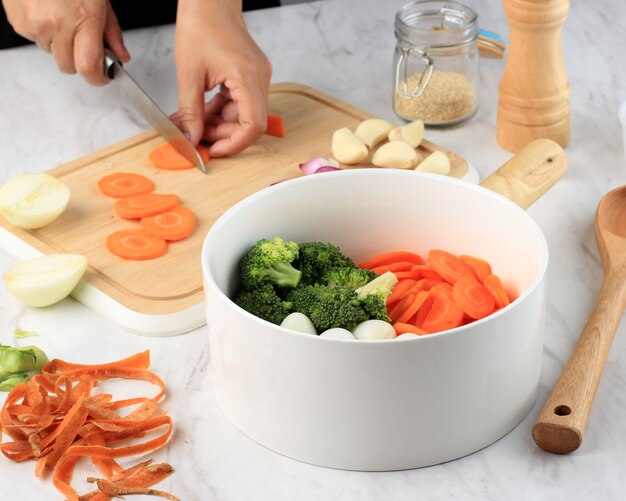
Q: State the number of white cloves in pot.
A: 4